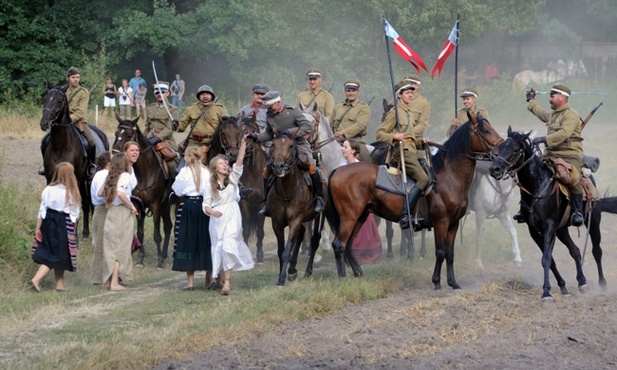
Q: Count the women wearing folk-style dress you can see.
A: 7